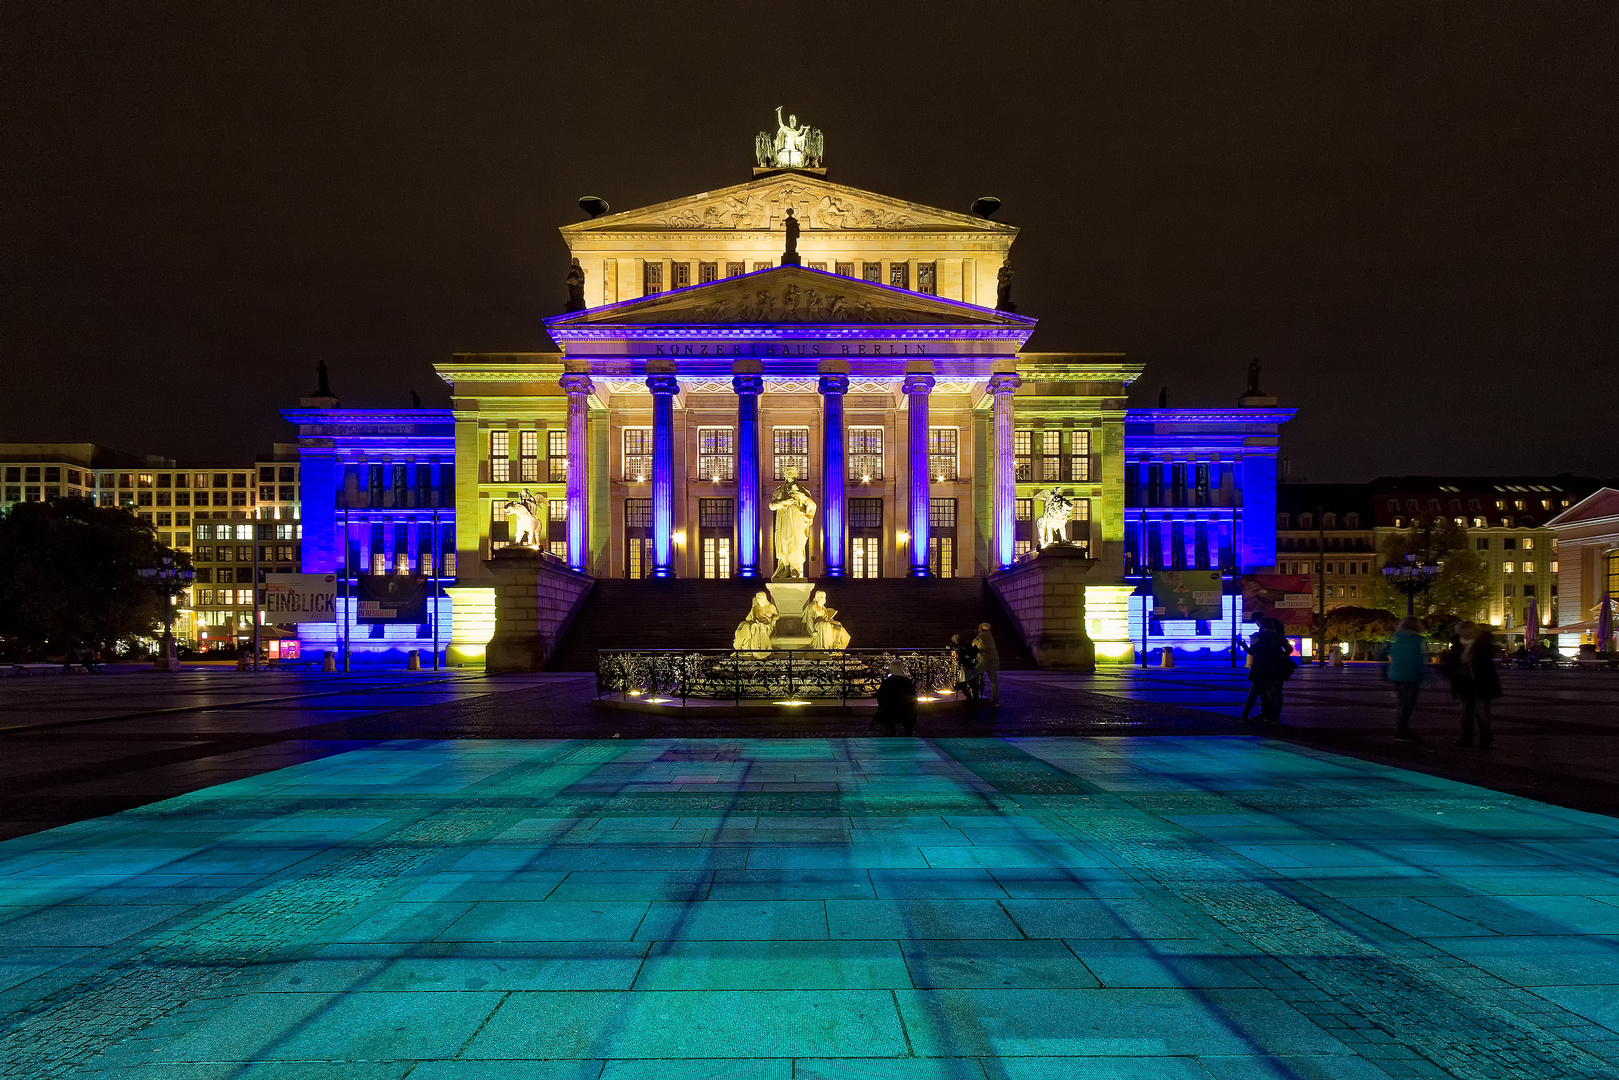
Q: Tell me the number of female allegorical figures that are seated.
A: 2